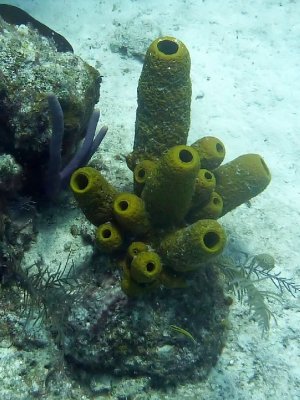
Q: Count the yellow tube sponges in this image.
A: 13